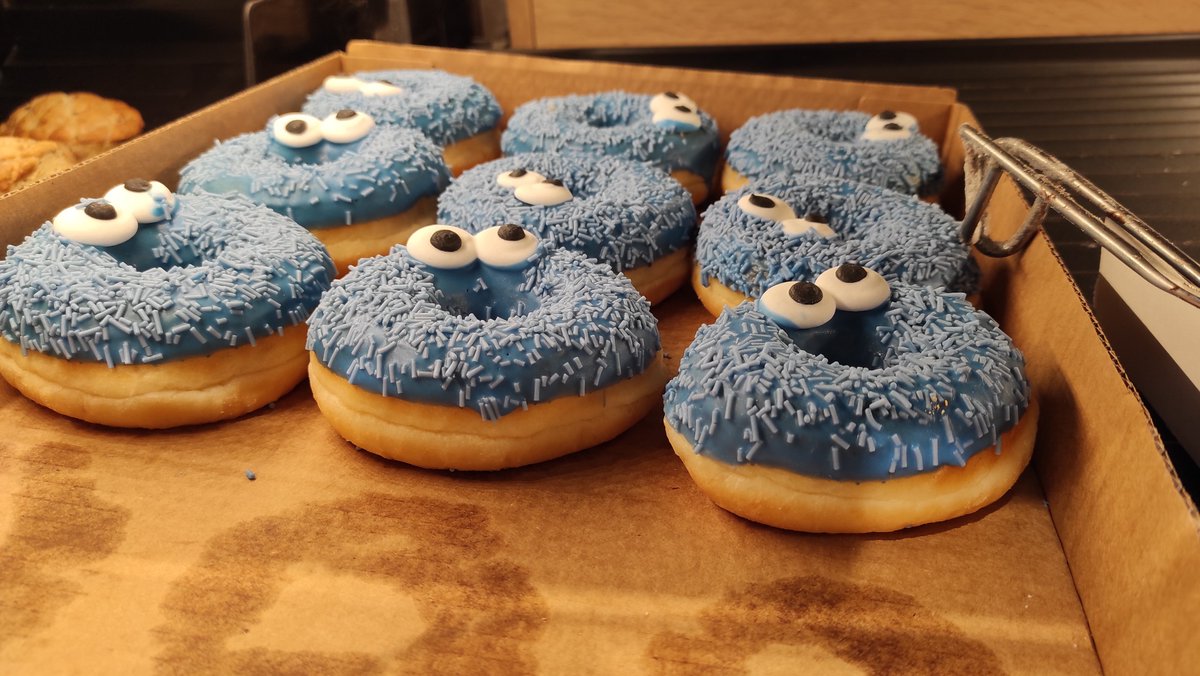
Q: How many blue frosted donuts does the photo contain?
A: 9